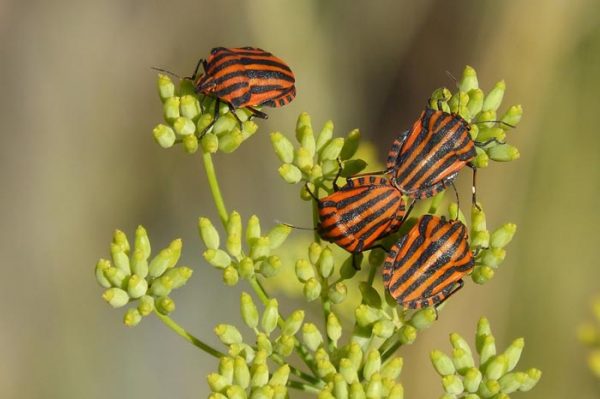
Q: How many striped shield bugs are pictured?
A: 4